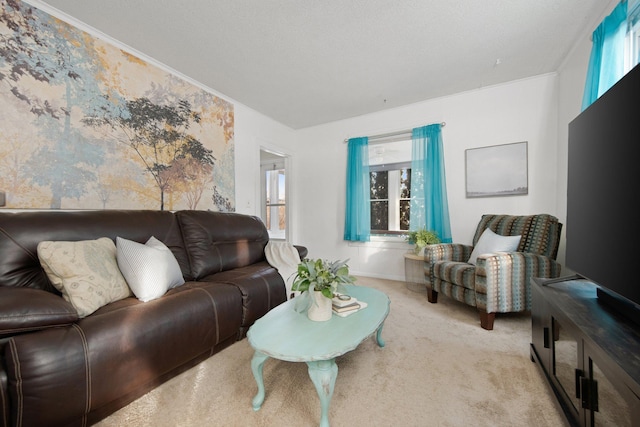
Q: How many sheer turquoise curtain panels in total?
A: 3